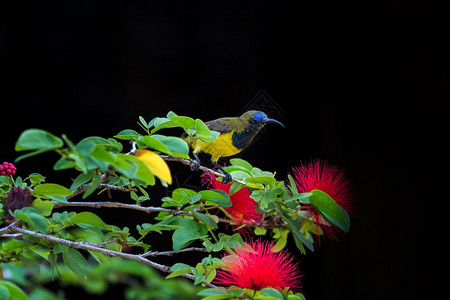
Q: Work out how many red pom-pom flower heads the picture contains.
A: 3